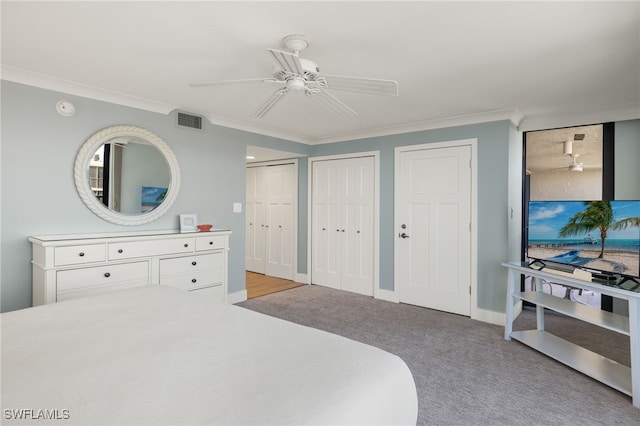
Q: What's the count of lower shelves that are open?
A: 2